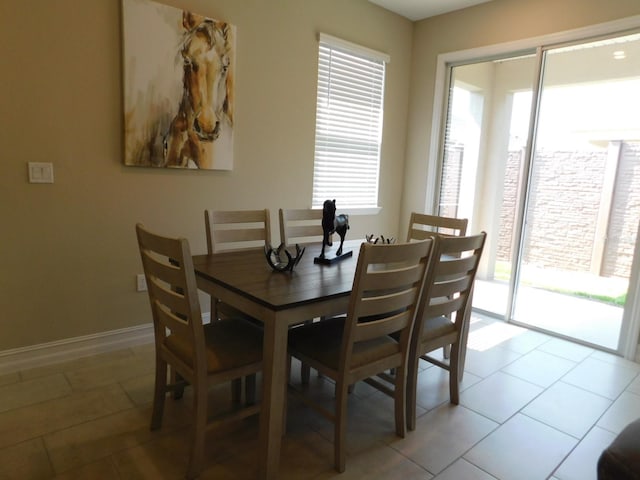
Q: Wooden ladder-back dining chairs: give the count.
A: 6